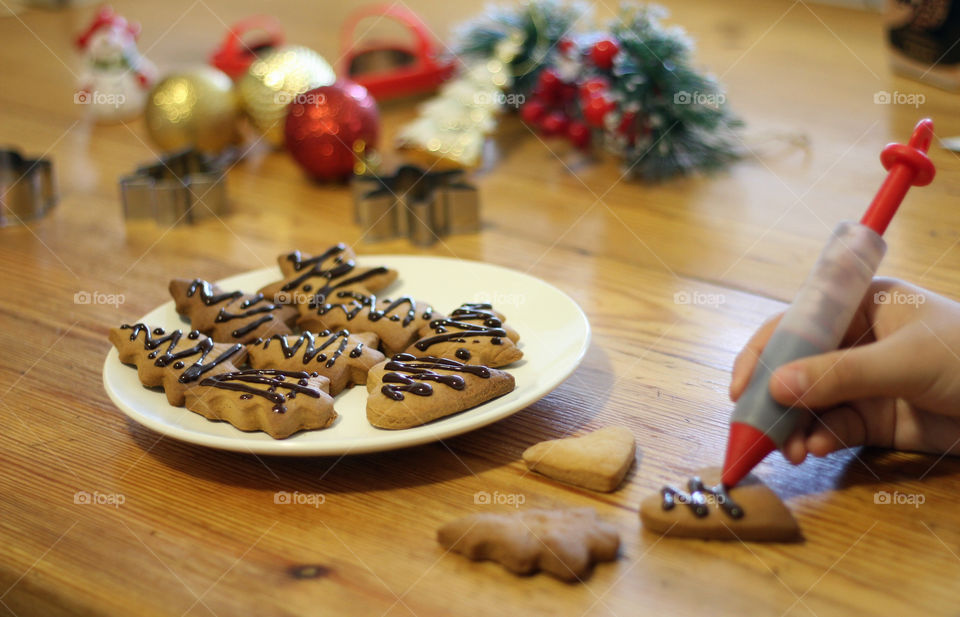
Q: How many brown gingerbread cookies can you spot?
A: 11